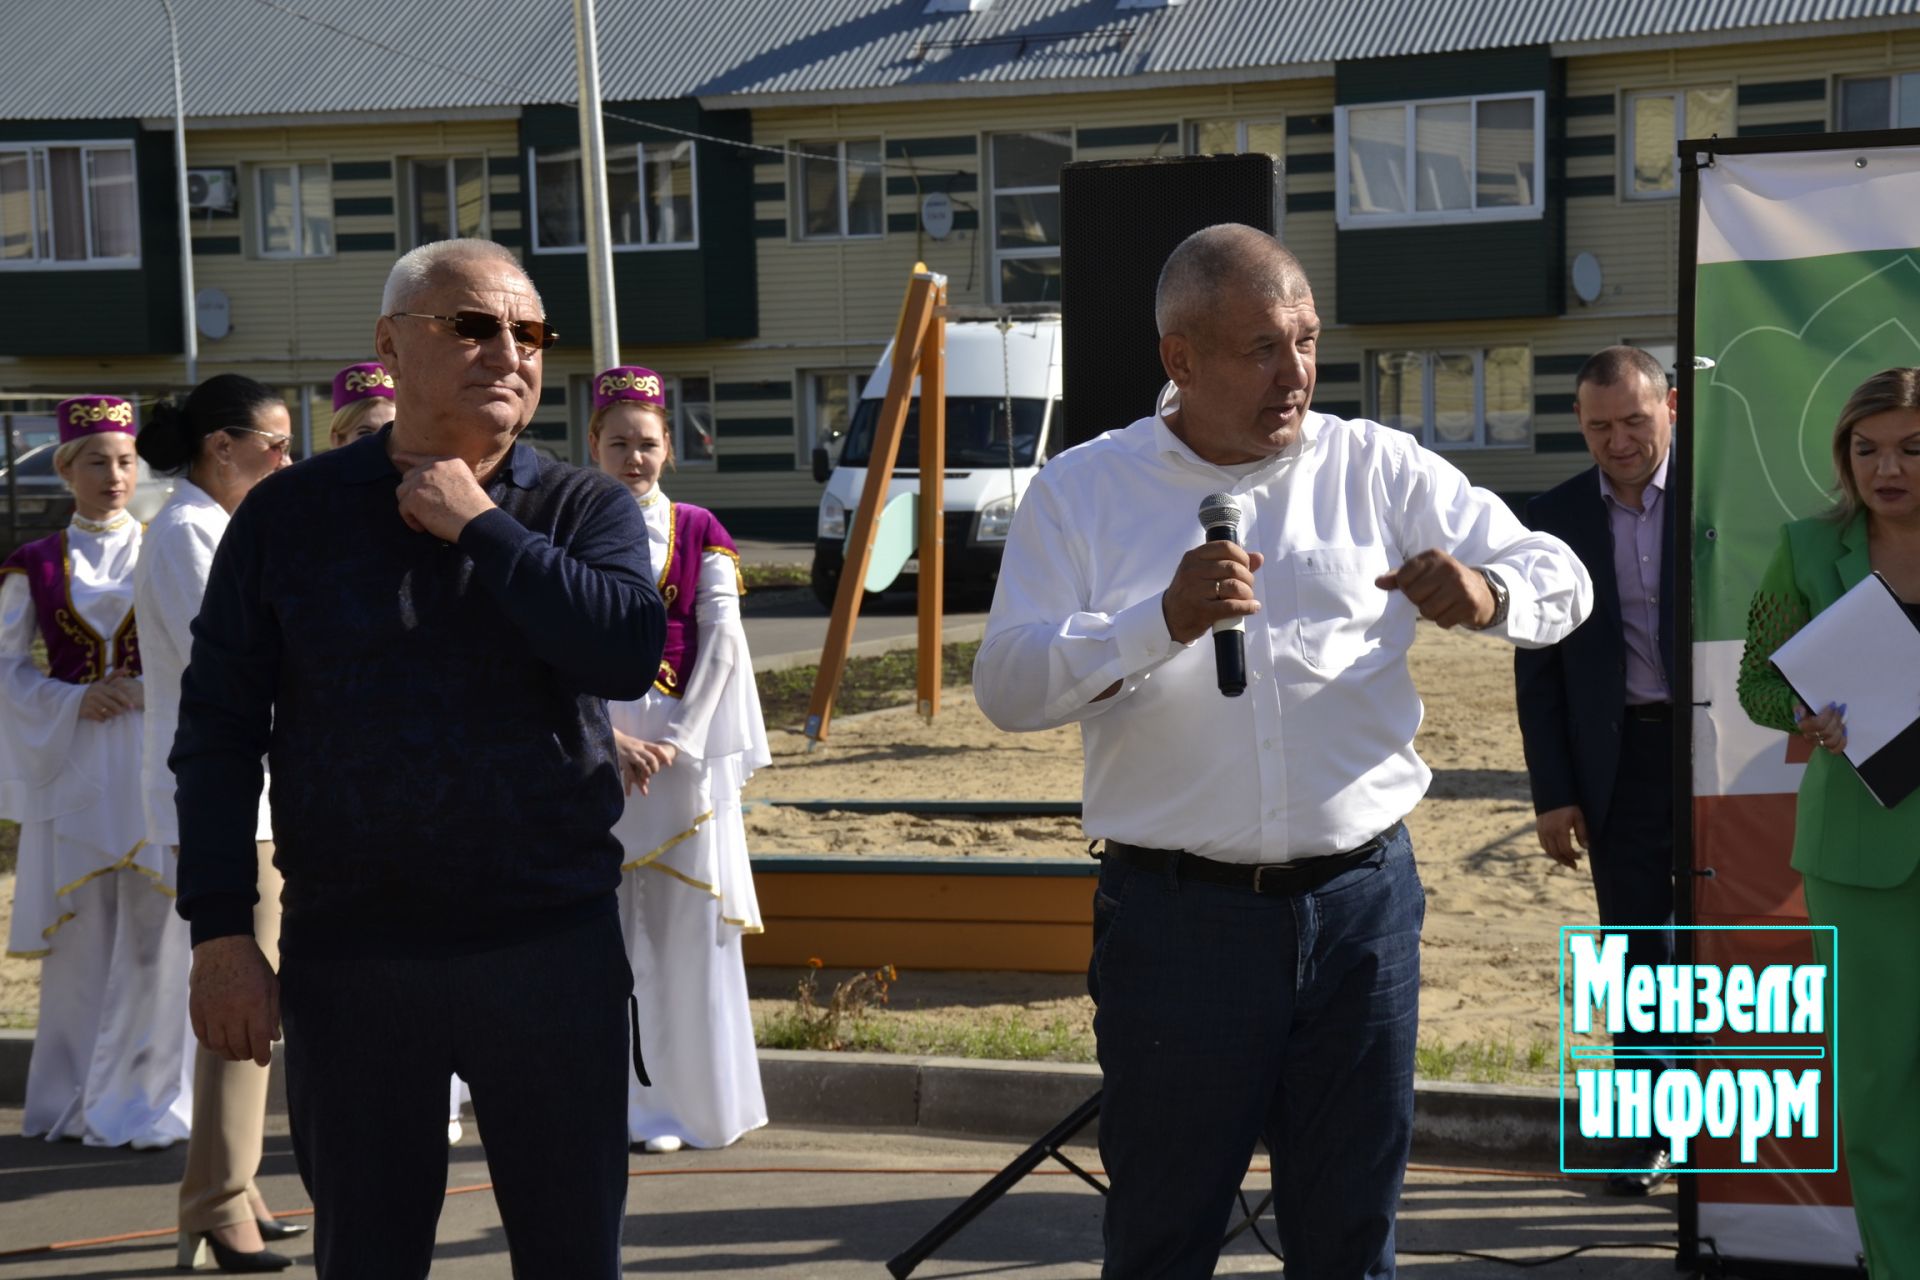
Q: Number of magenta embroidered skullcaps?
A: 3